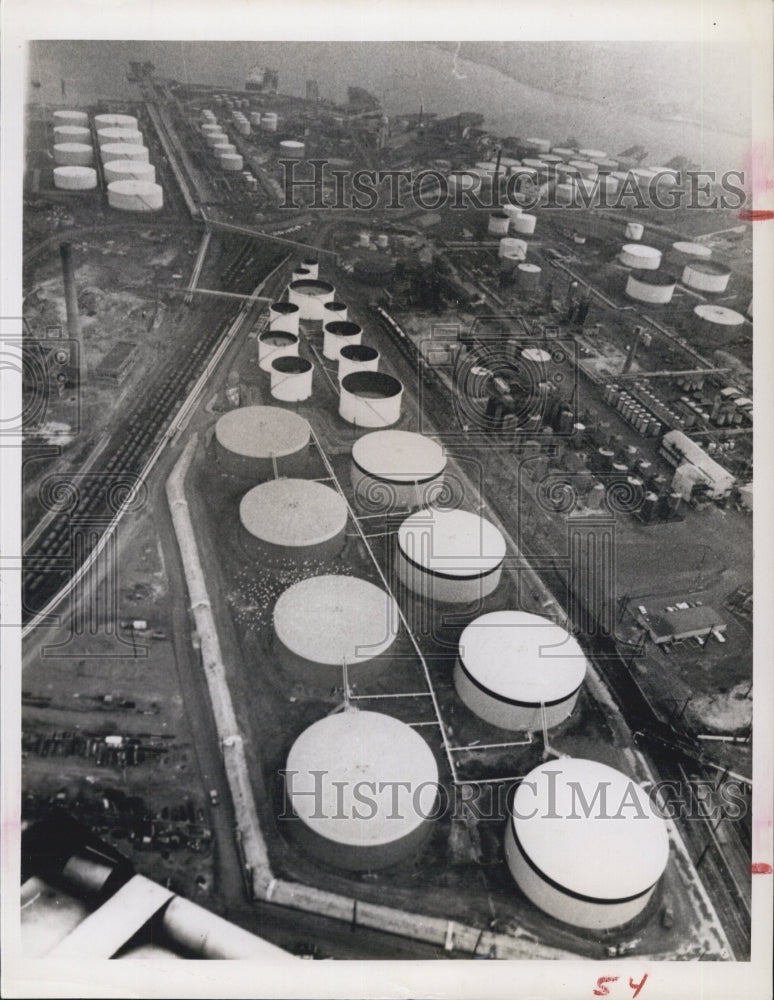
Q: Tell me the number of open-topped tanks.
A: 13